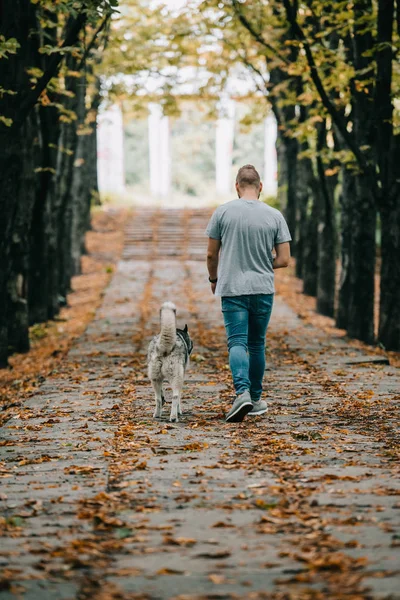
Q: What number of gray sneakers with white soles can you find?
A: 2